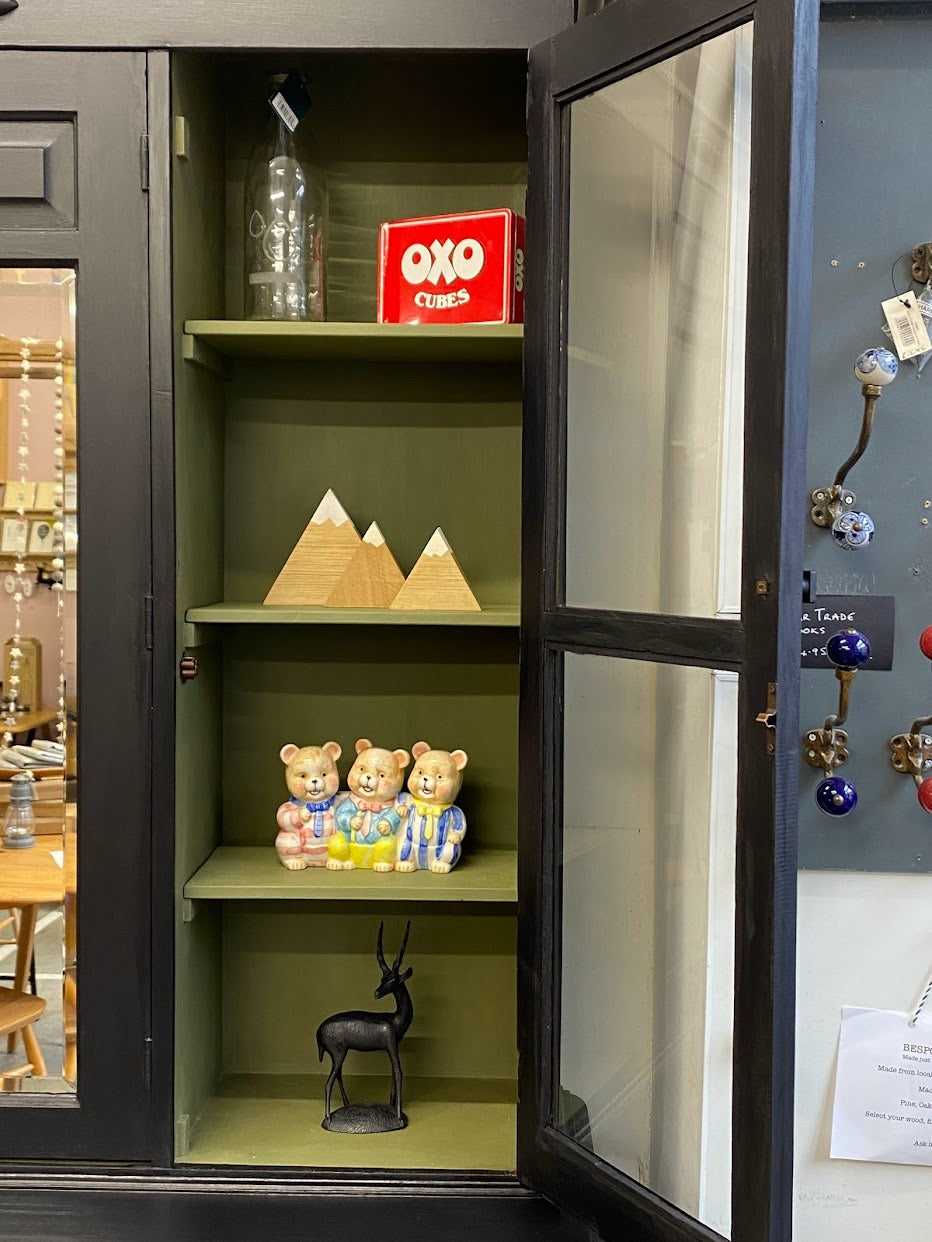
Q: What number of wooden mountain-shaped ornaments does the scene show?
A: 3